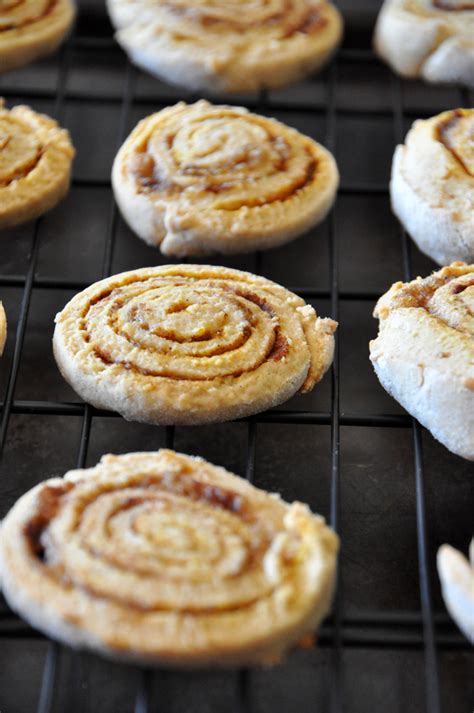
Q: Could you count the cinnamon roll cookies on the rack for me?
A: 11